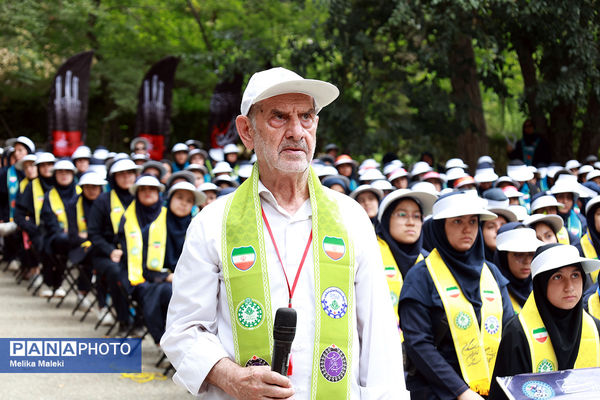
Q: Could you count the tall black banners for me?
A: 3